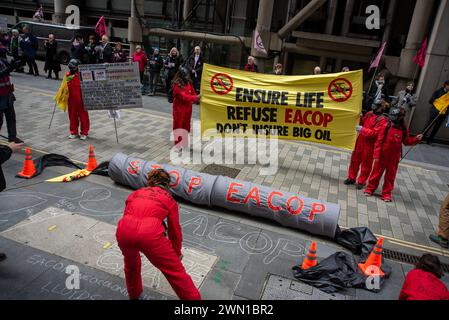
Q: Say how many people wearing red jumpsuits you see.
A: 6